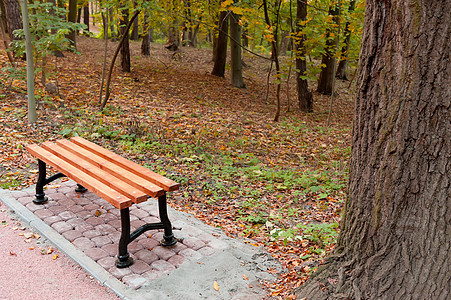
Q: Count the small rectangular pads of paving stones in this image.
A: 1